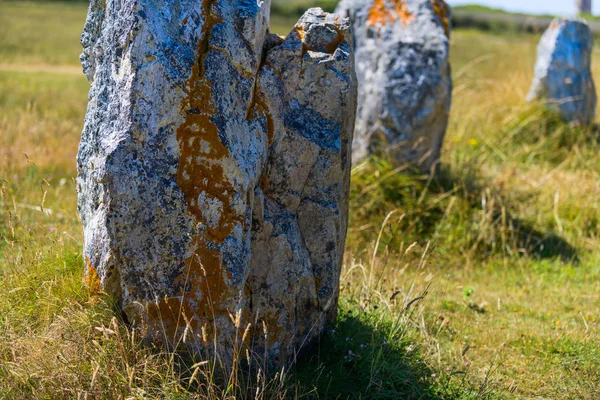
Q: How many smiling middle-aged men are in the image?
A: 0